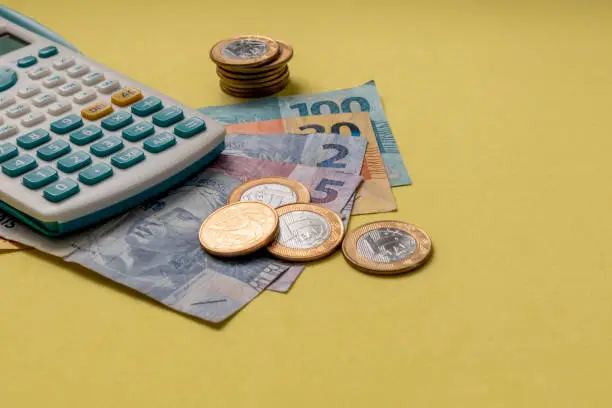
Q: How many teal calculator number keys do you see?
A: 10